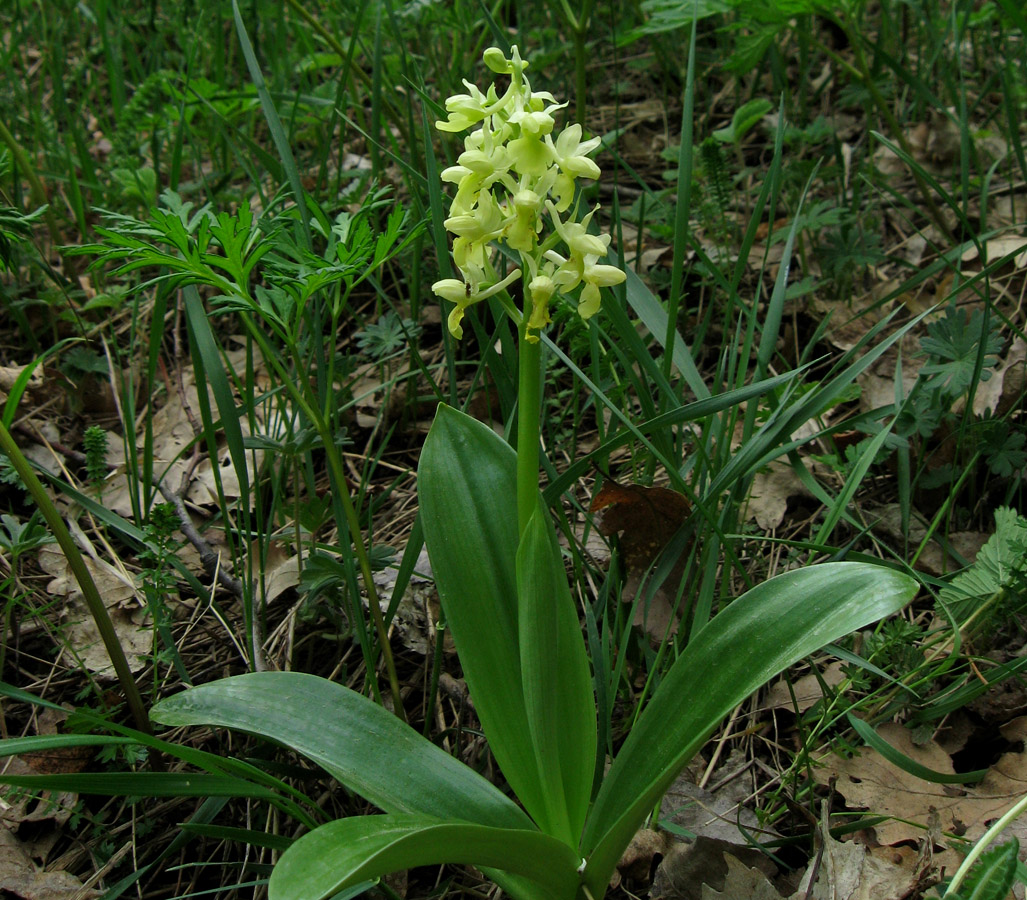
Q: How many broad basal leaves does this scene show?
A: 5